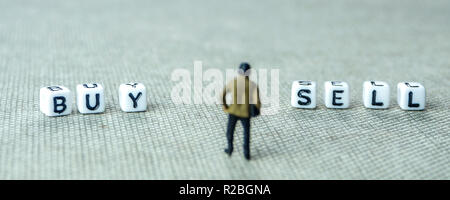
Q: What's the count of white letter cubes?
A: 7